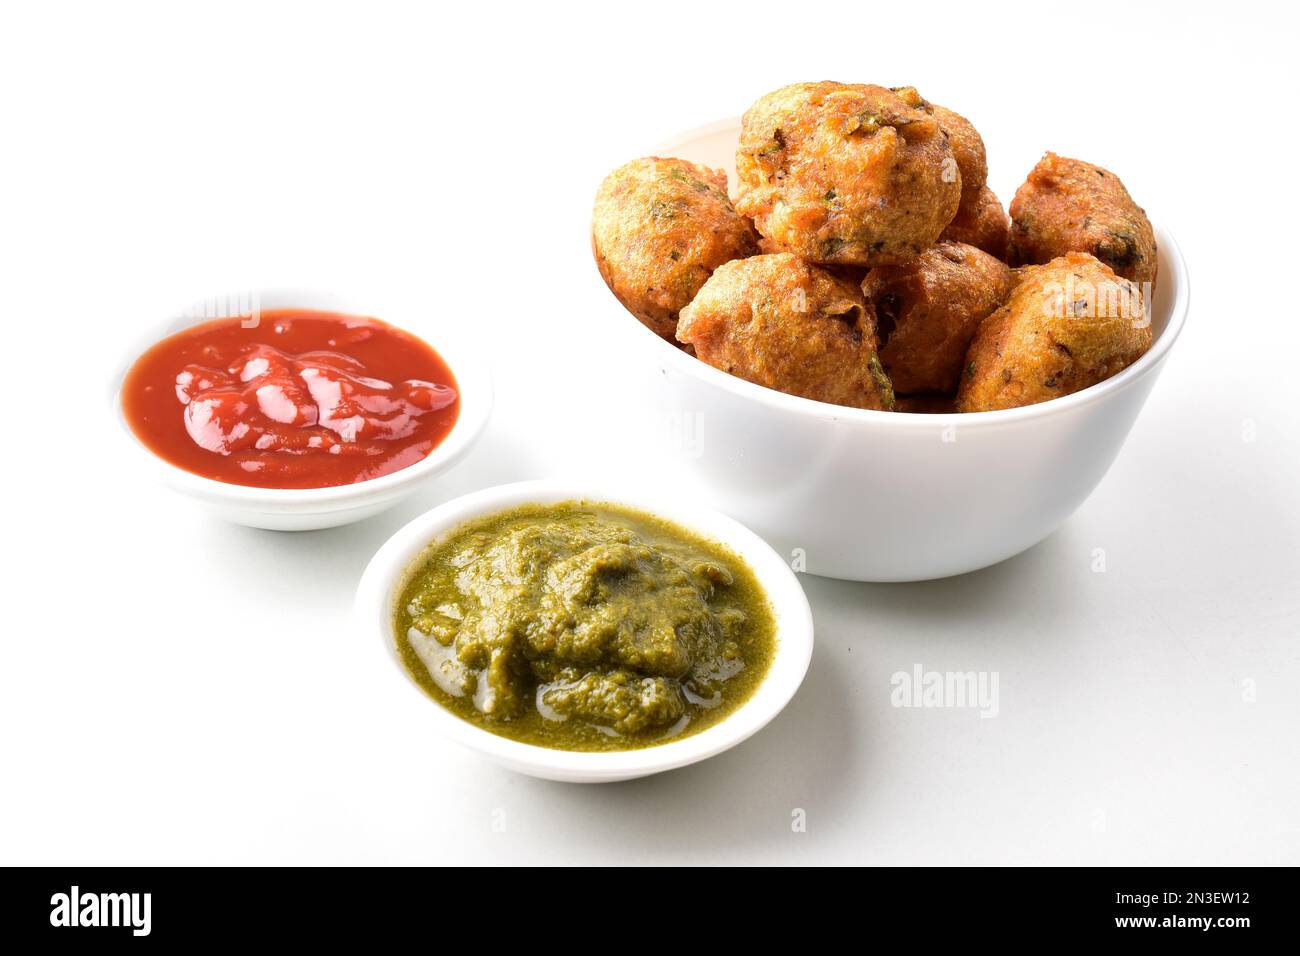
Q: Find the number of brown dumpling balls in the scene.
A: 8